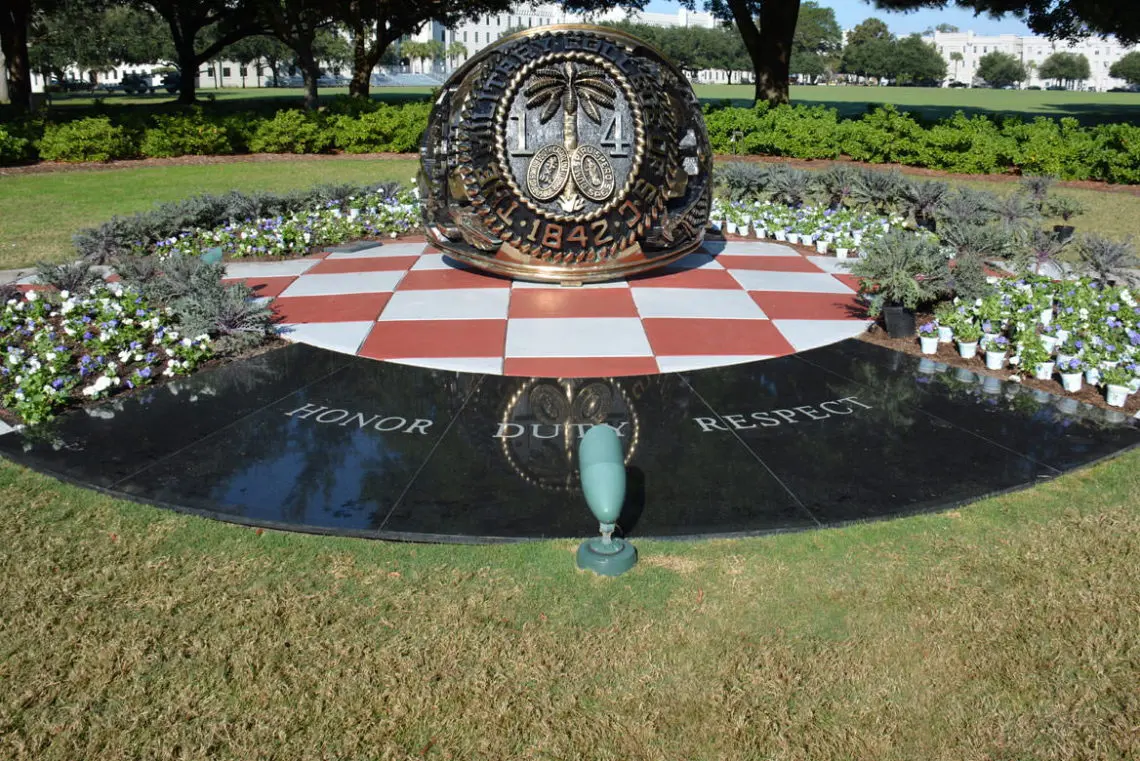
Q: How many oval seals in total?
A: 2